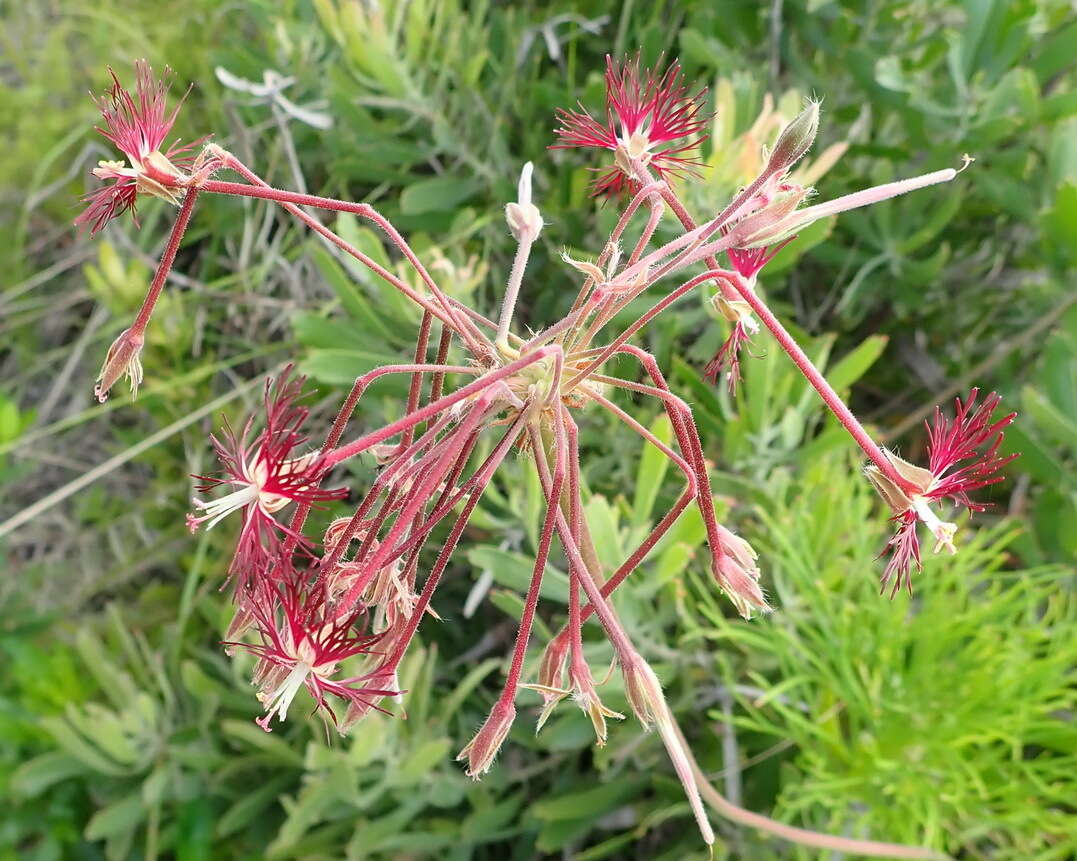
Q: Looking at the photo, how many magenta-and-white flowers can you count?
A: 6